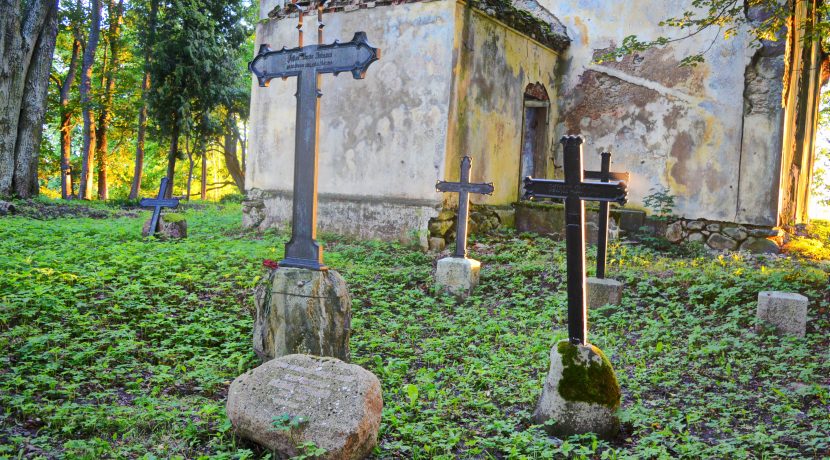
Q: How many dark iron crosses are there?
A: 5